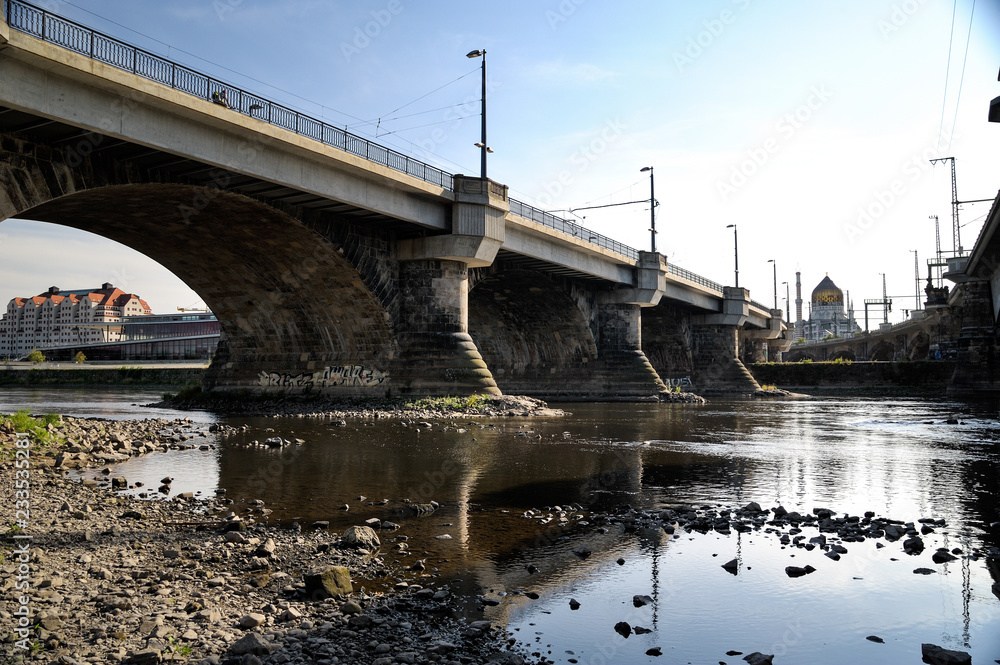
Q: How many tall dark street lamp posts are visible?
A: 5